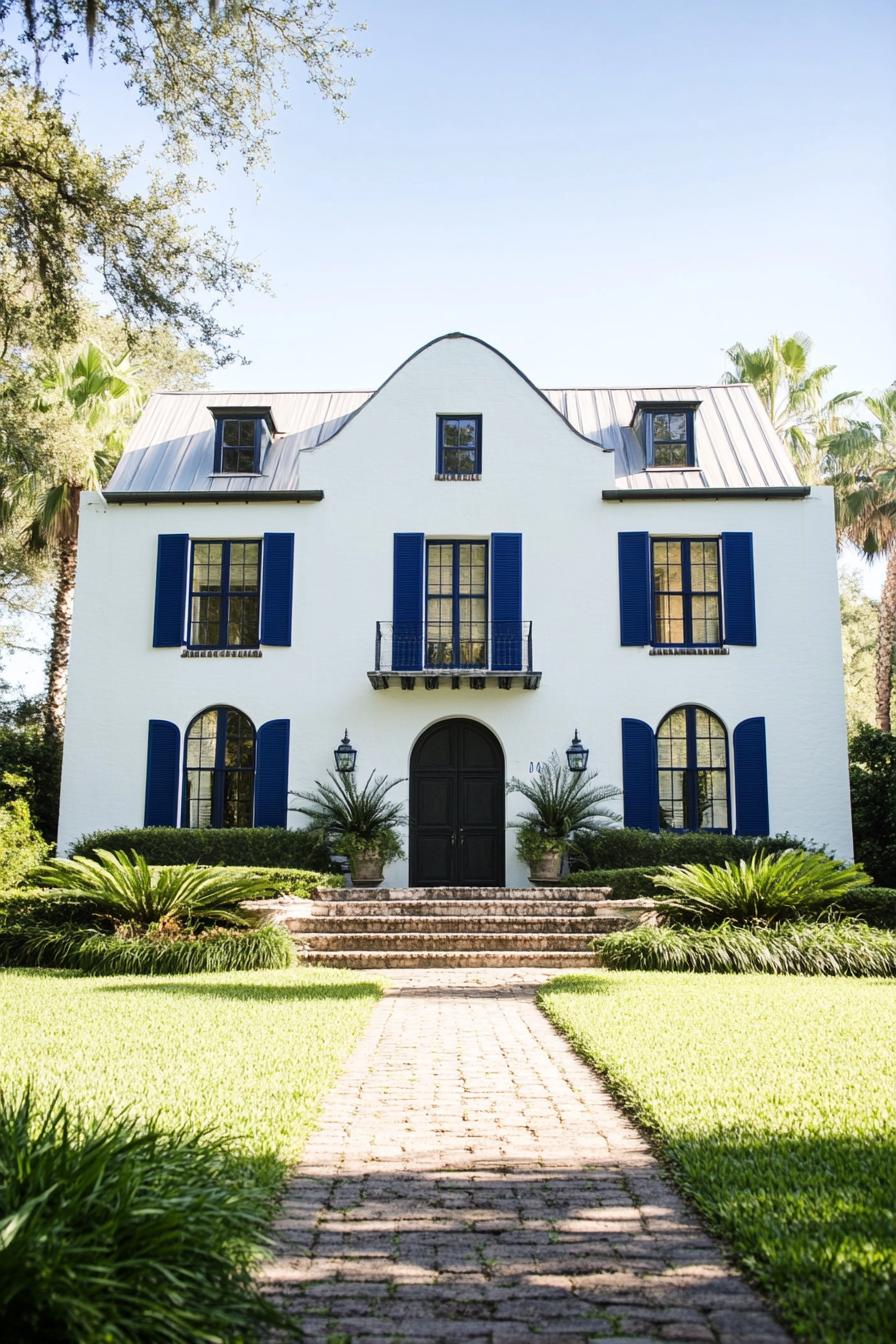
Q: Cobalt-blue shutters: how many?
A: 10